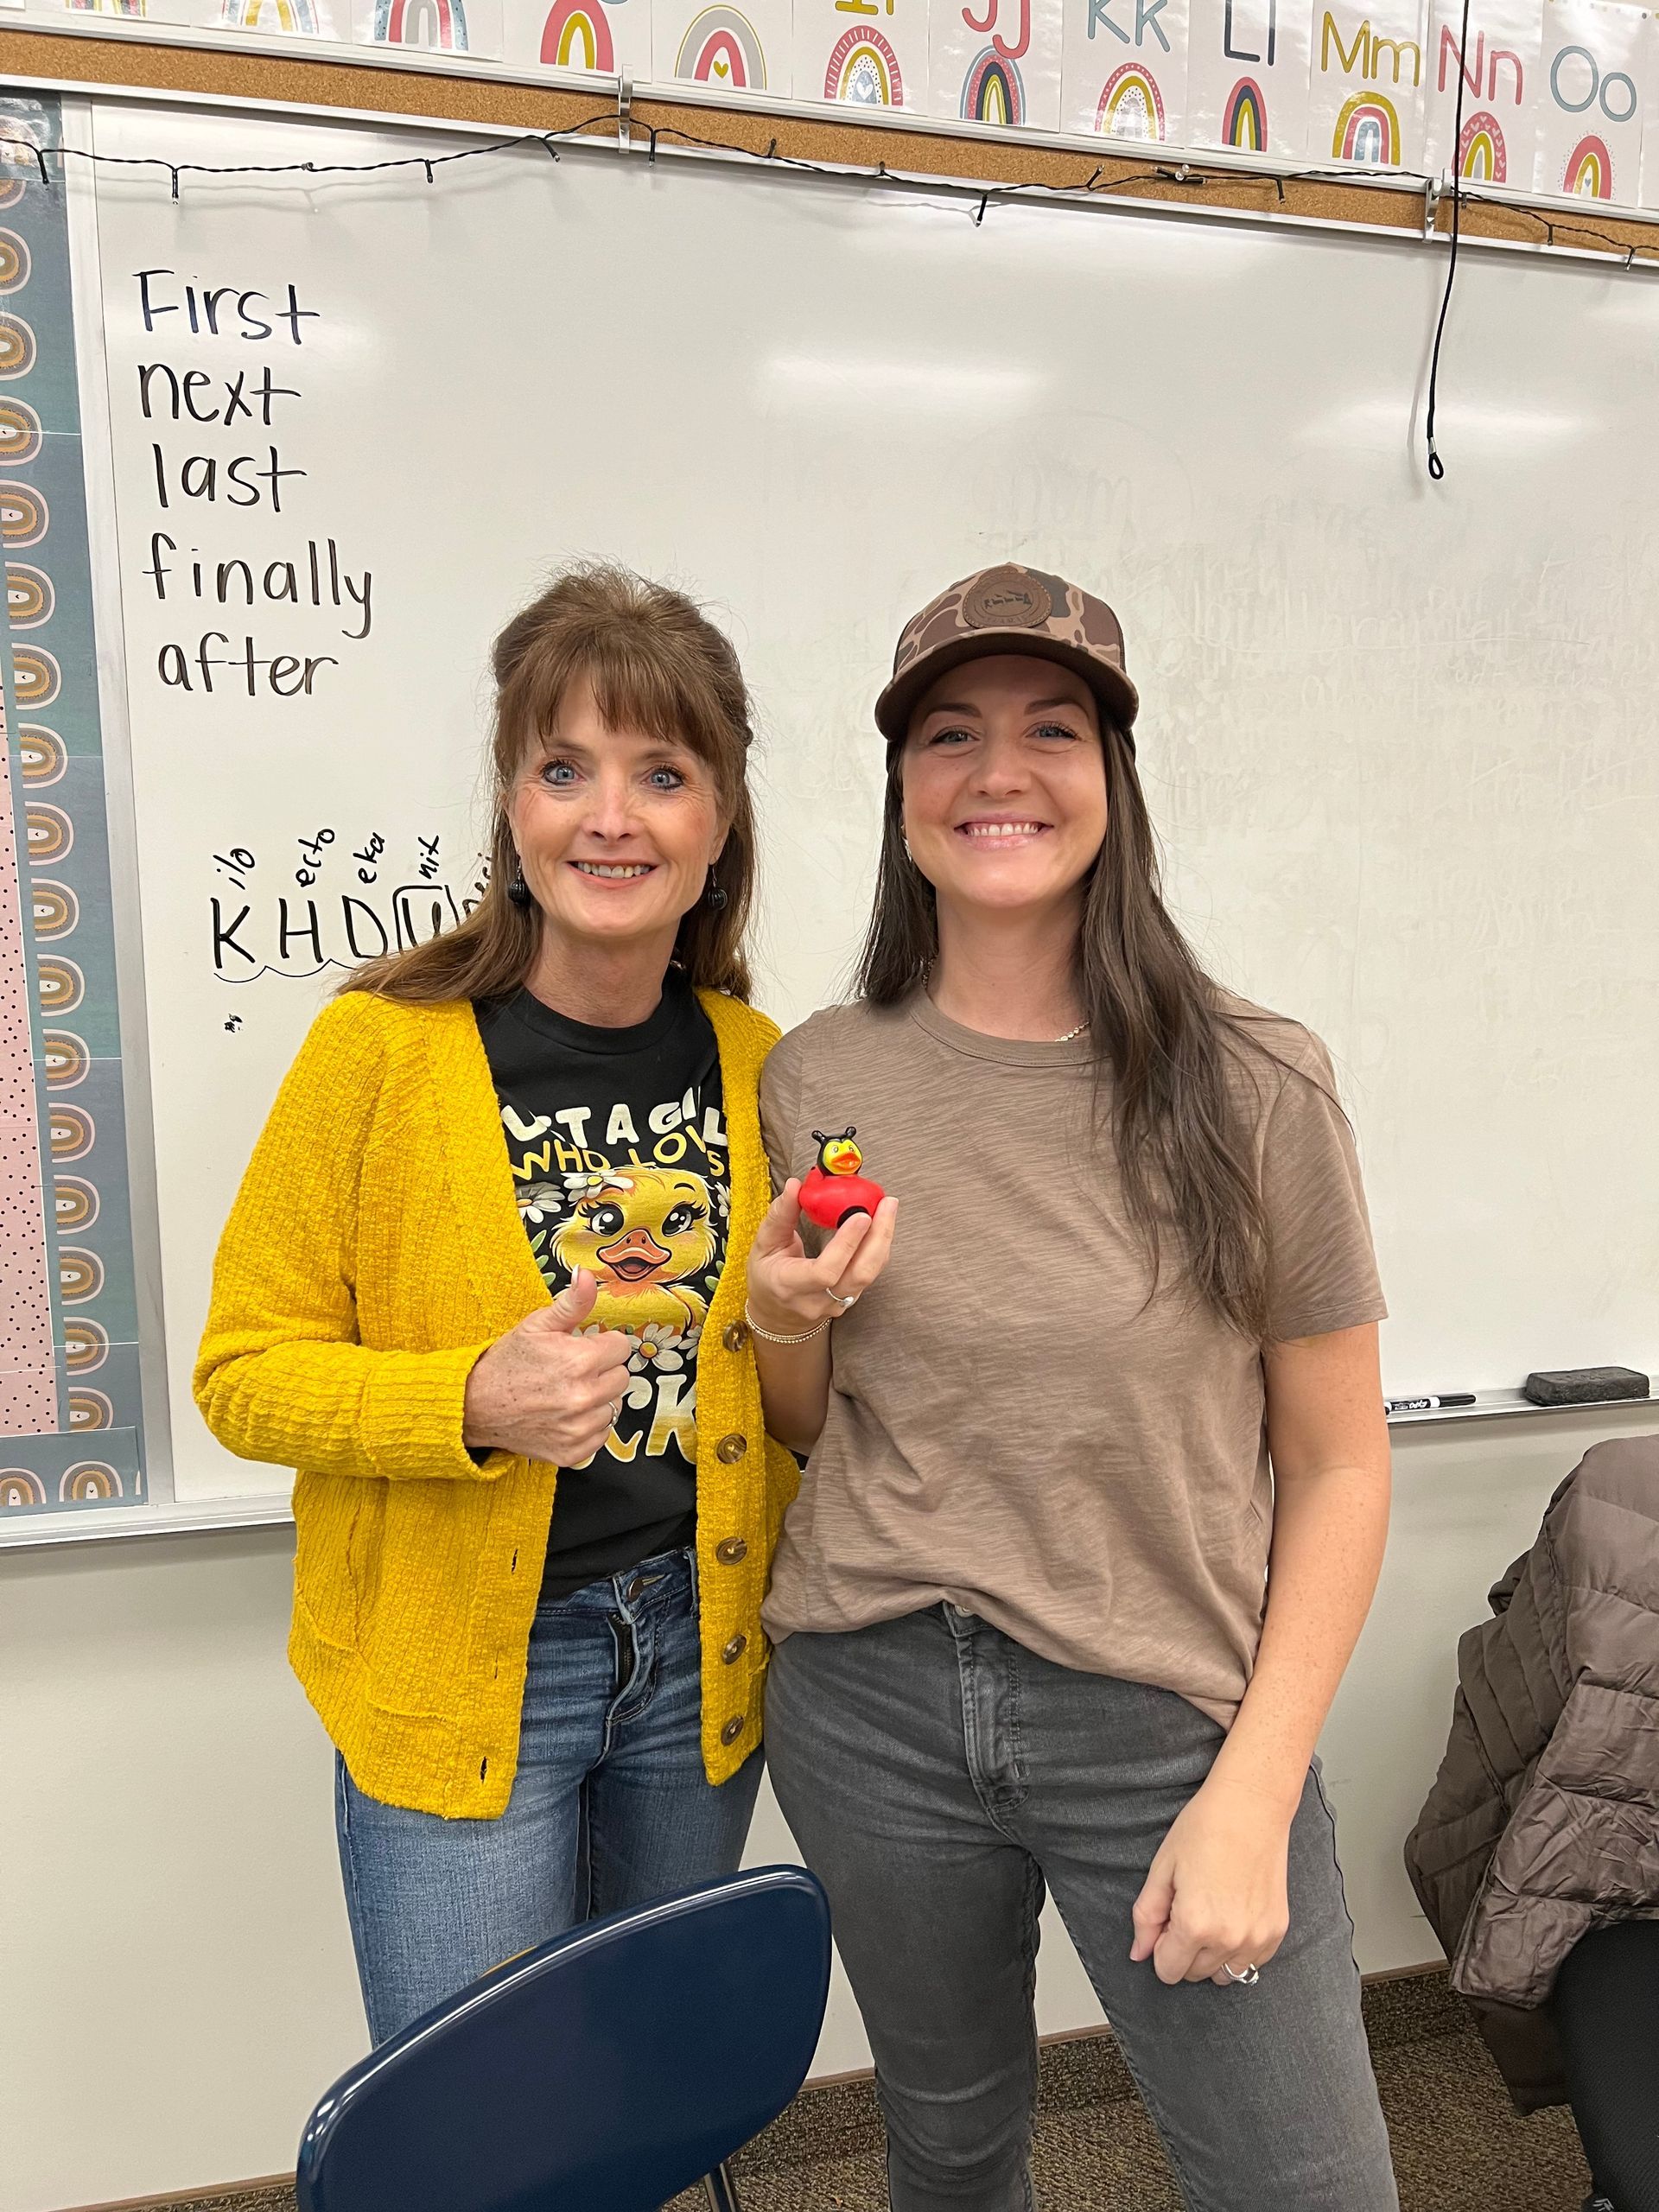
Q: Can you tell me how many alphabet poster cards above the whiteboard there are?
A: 12